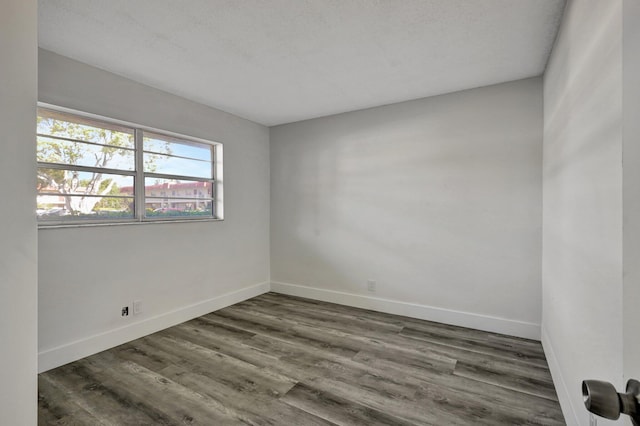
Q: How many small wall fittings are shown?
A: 3